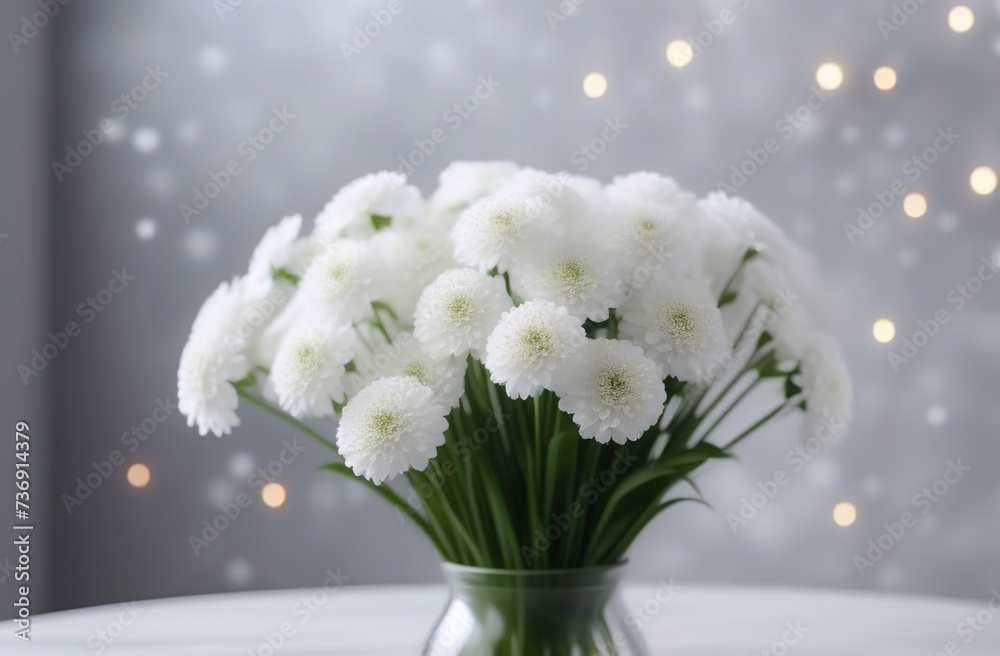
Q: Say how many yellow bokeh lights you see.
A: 11